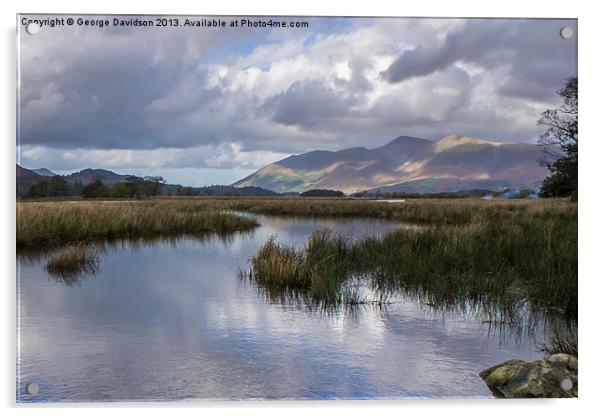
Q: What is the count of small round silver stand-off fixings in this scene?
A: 4